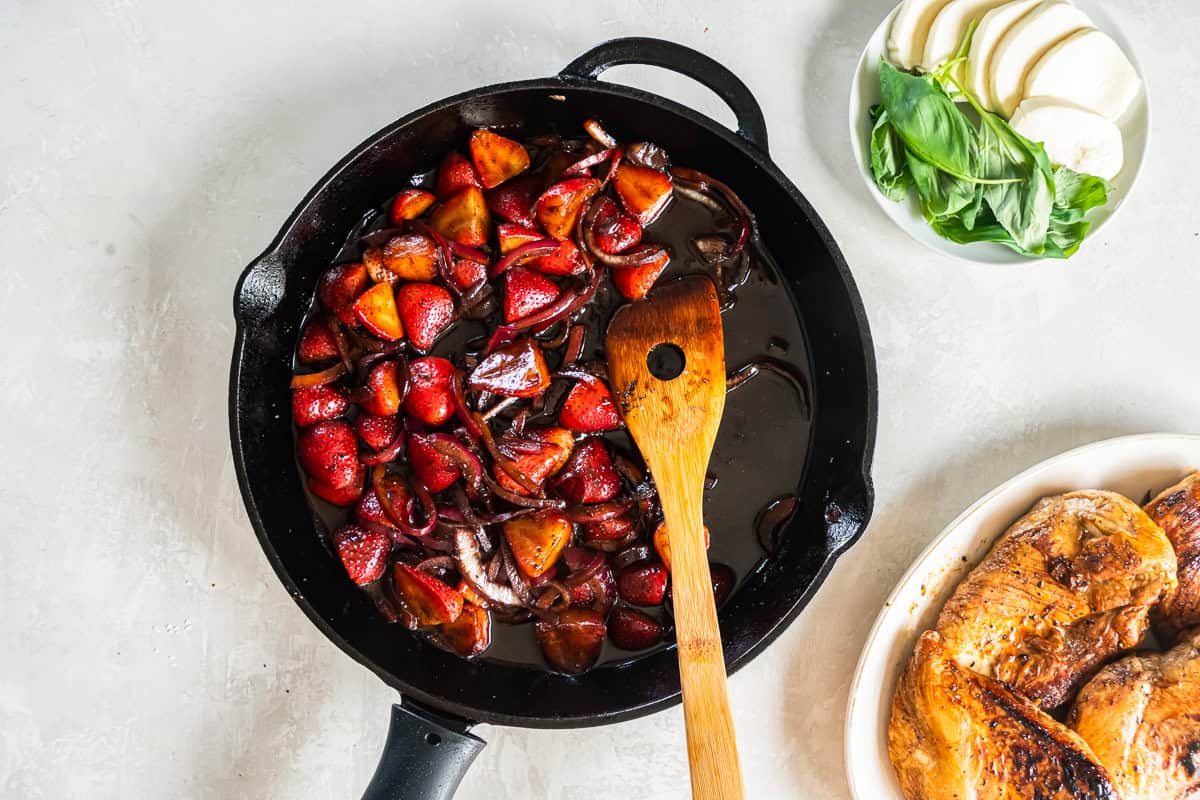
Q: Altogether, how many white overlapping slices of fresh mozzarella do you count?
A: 6